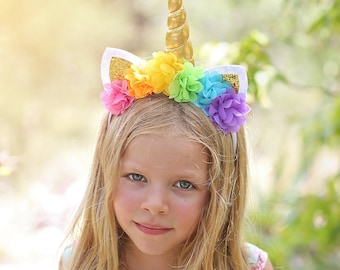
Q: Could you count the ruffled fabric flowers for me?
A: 6